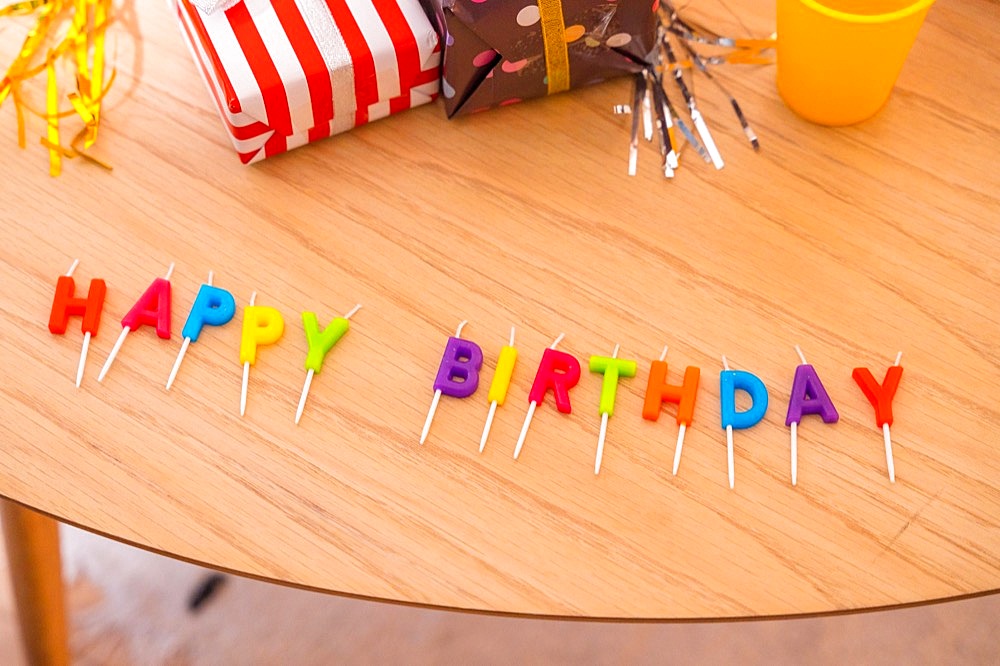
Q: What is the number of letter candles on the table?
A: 13